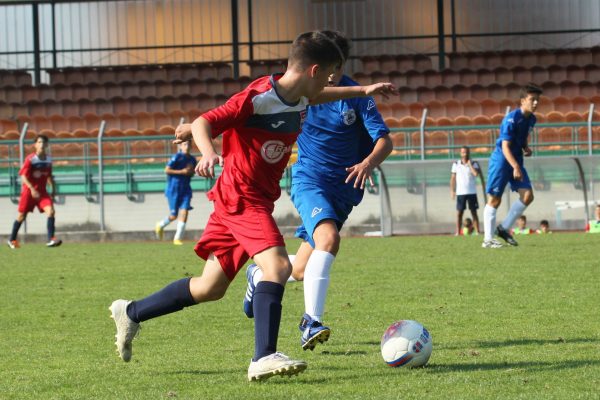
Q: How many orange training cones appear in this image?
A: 0